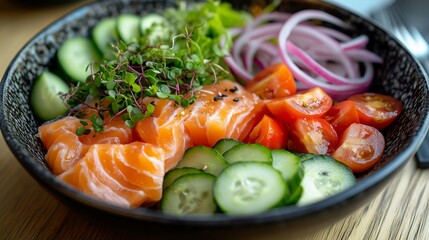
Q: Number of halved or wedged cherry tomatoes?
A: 7